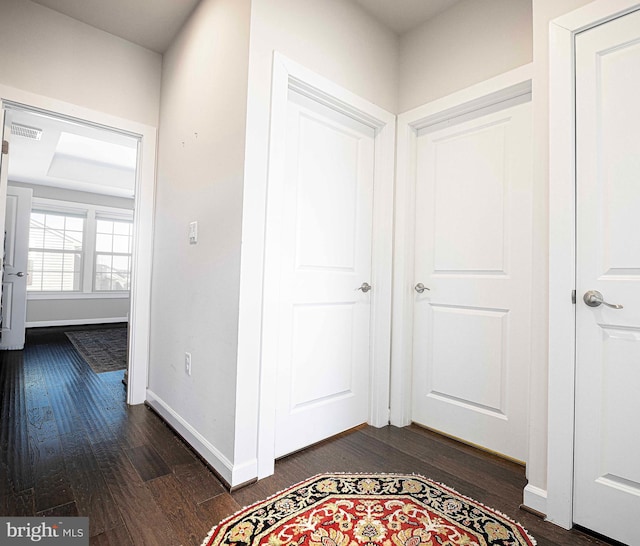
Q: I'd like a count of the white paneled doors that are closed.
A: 3